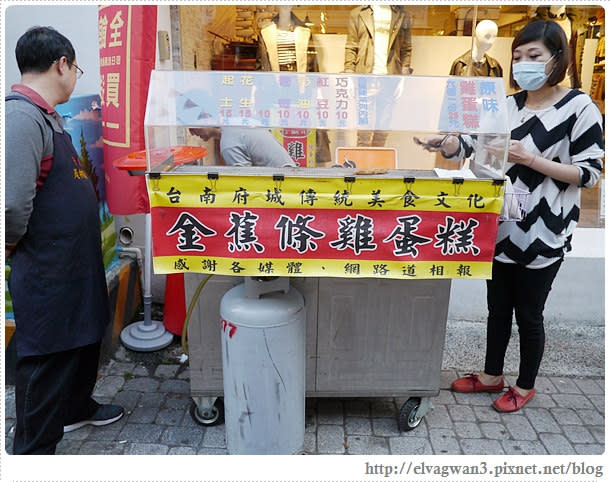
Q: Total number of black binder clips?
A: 7